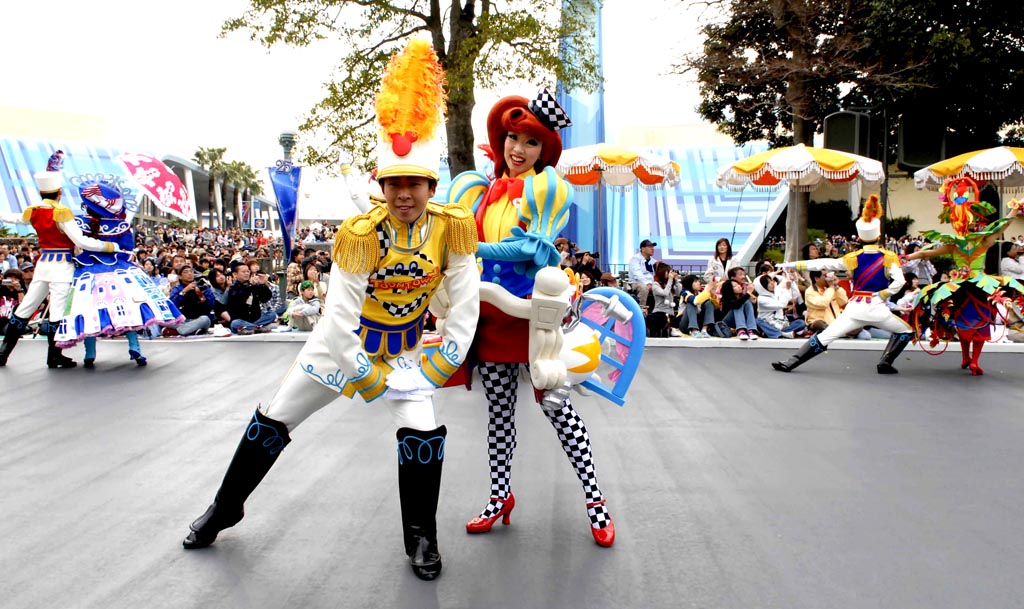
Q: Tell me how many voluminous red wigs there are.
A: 1